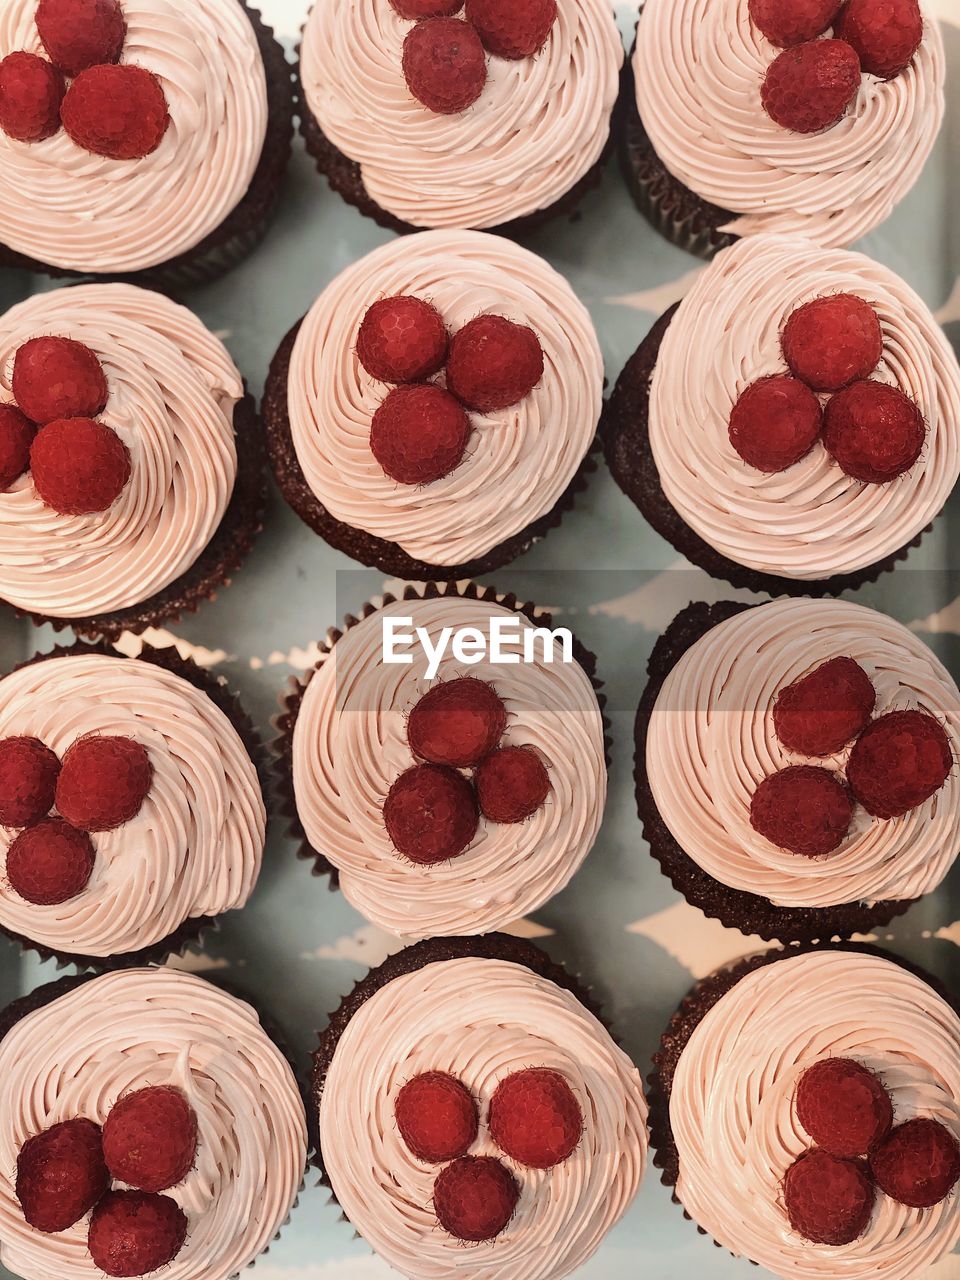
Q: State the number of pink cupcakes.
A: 12